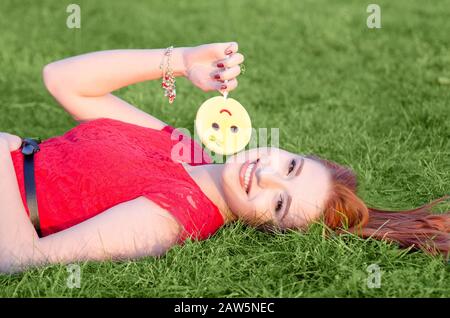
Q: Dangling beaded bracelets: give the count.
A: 1